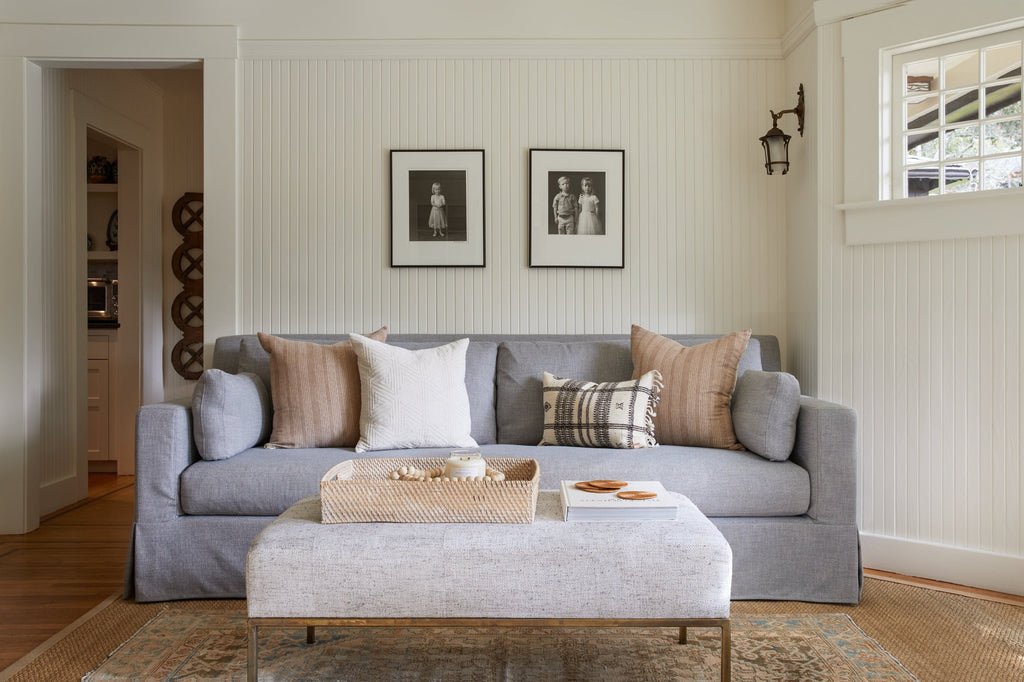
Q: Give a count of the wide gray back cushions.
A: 2